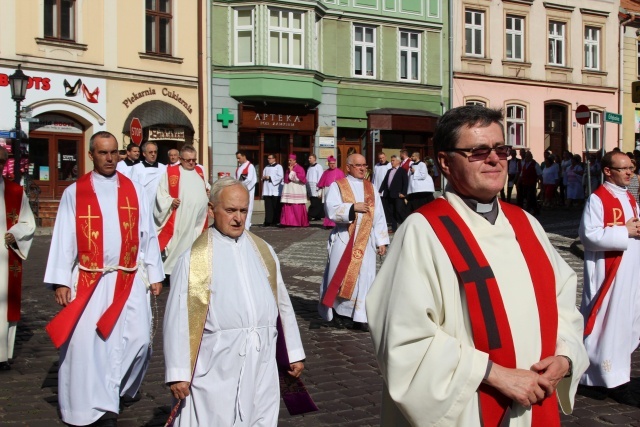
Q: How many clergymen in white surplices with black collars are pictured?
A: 6